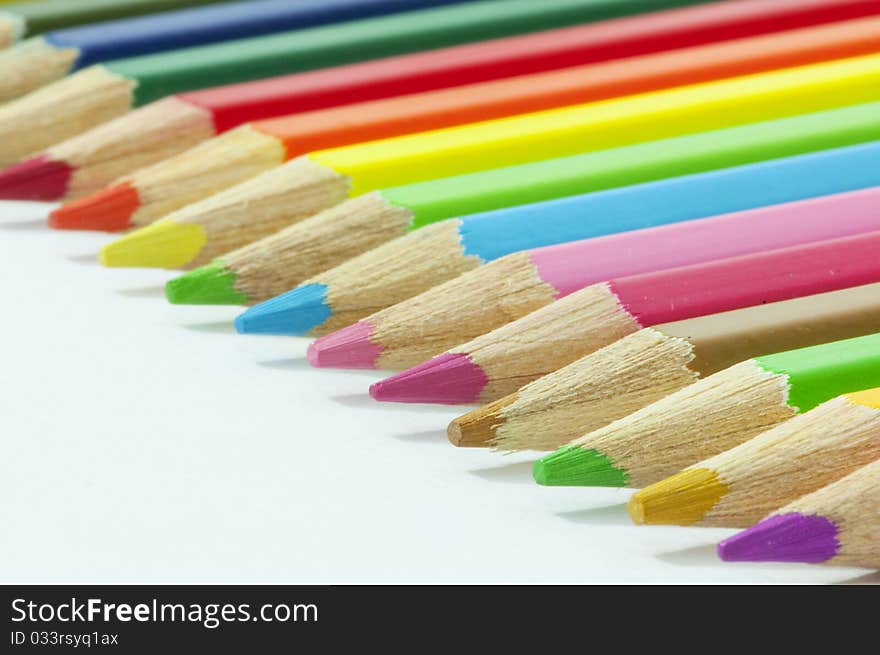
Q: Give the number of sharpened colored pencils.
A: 14